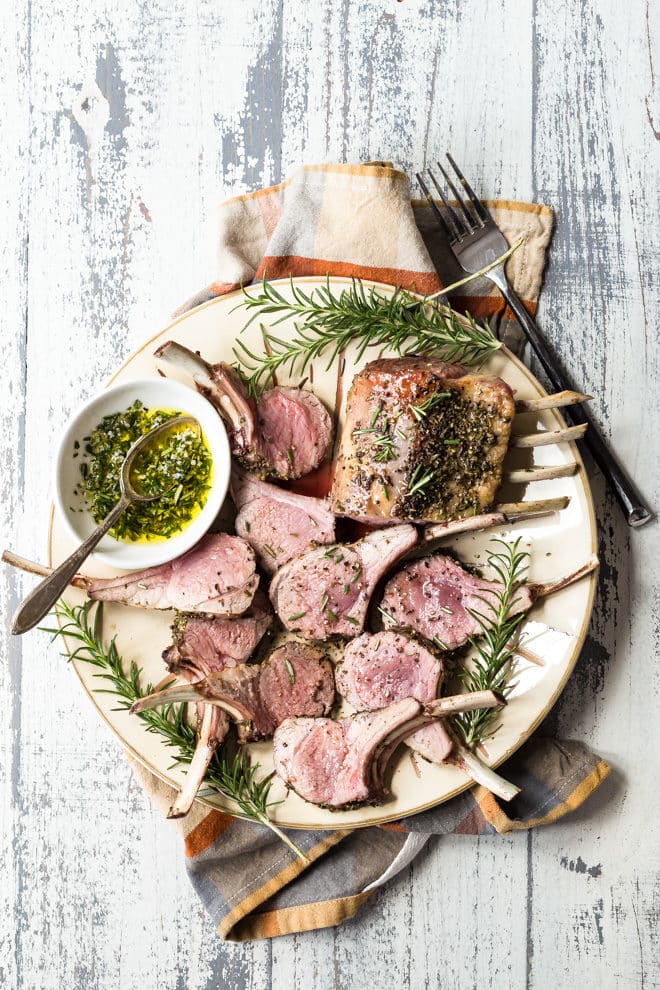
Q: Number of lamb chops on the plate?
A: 9